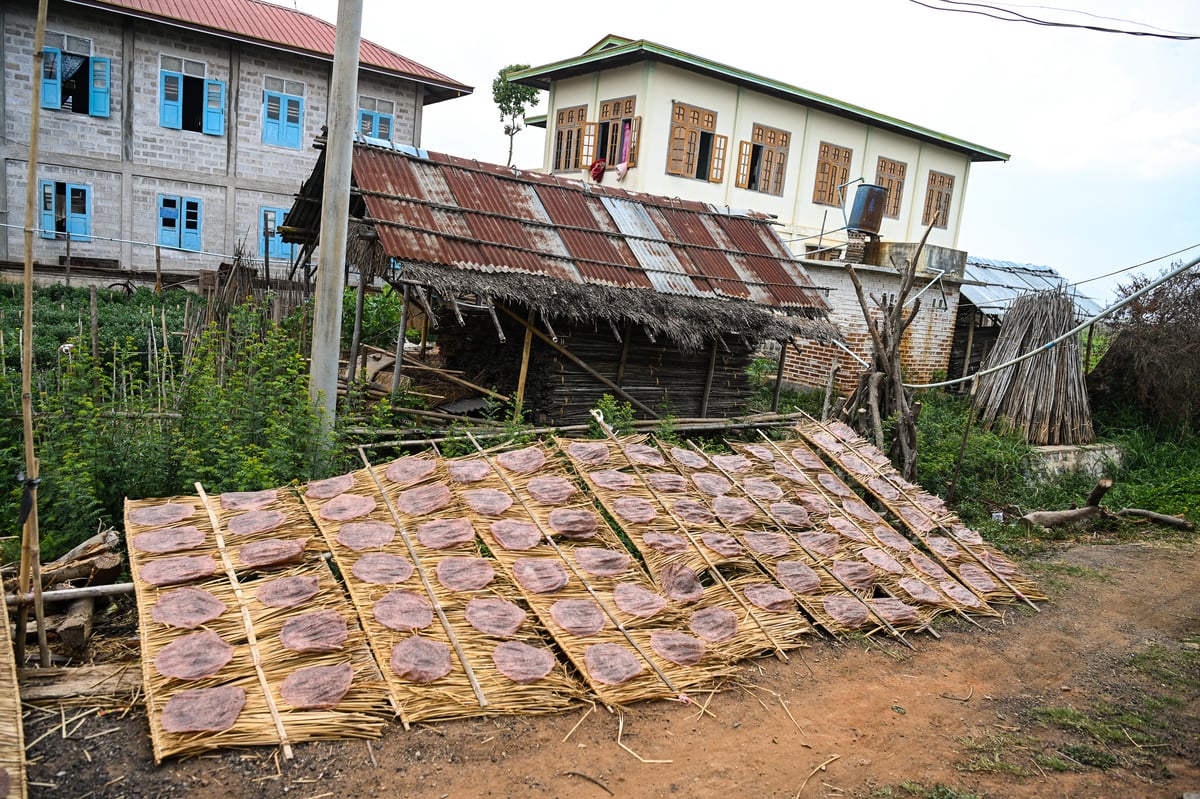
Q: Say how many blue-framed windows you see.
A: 7